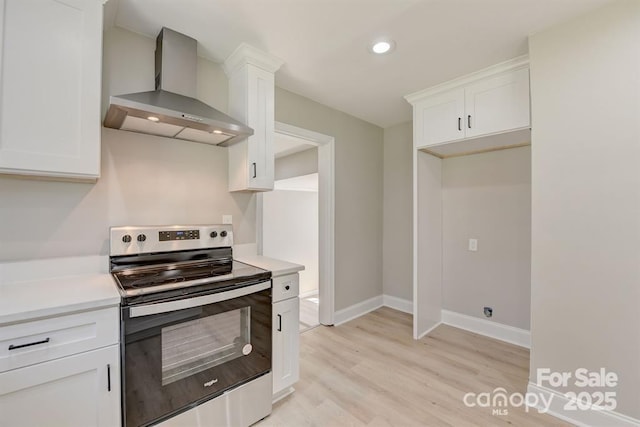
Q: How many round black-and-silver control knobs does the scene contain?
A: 4